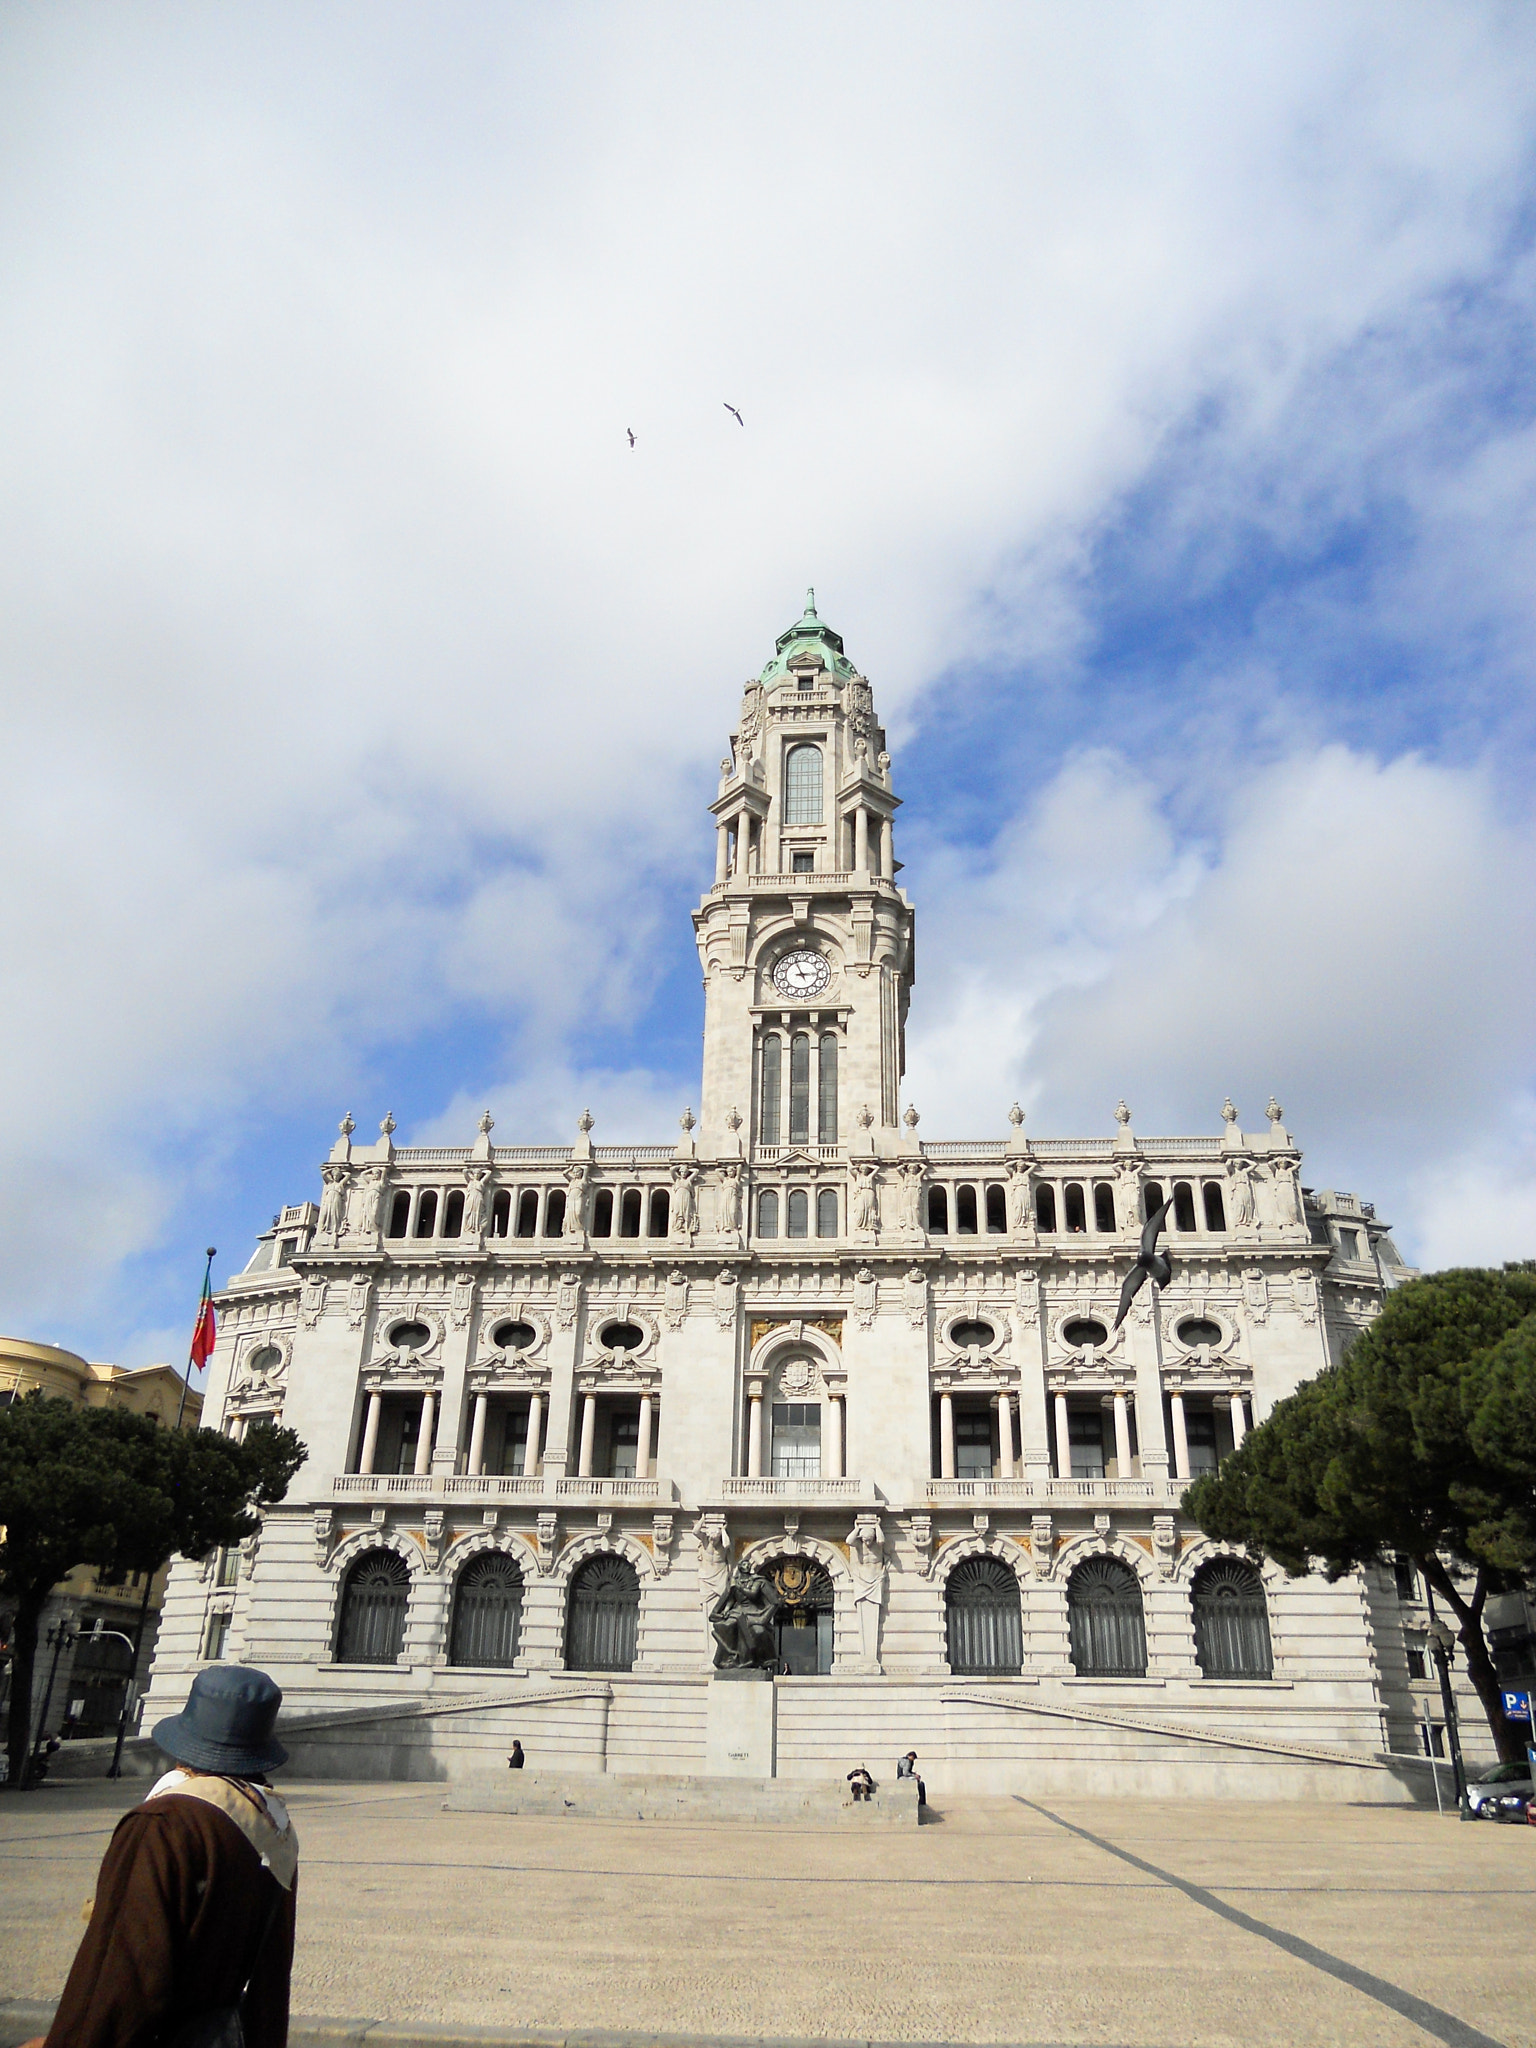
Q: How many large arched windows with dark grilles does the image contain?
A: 6